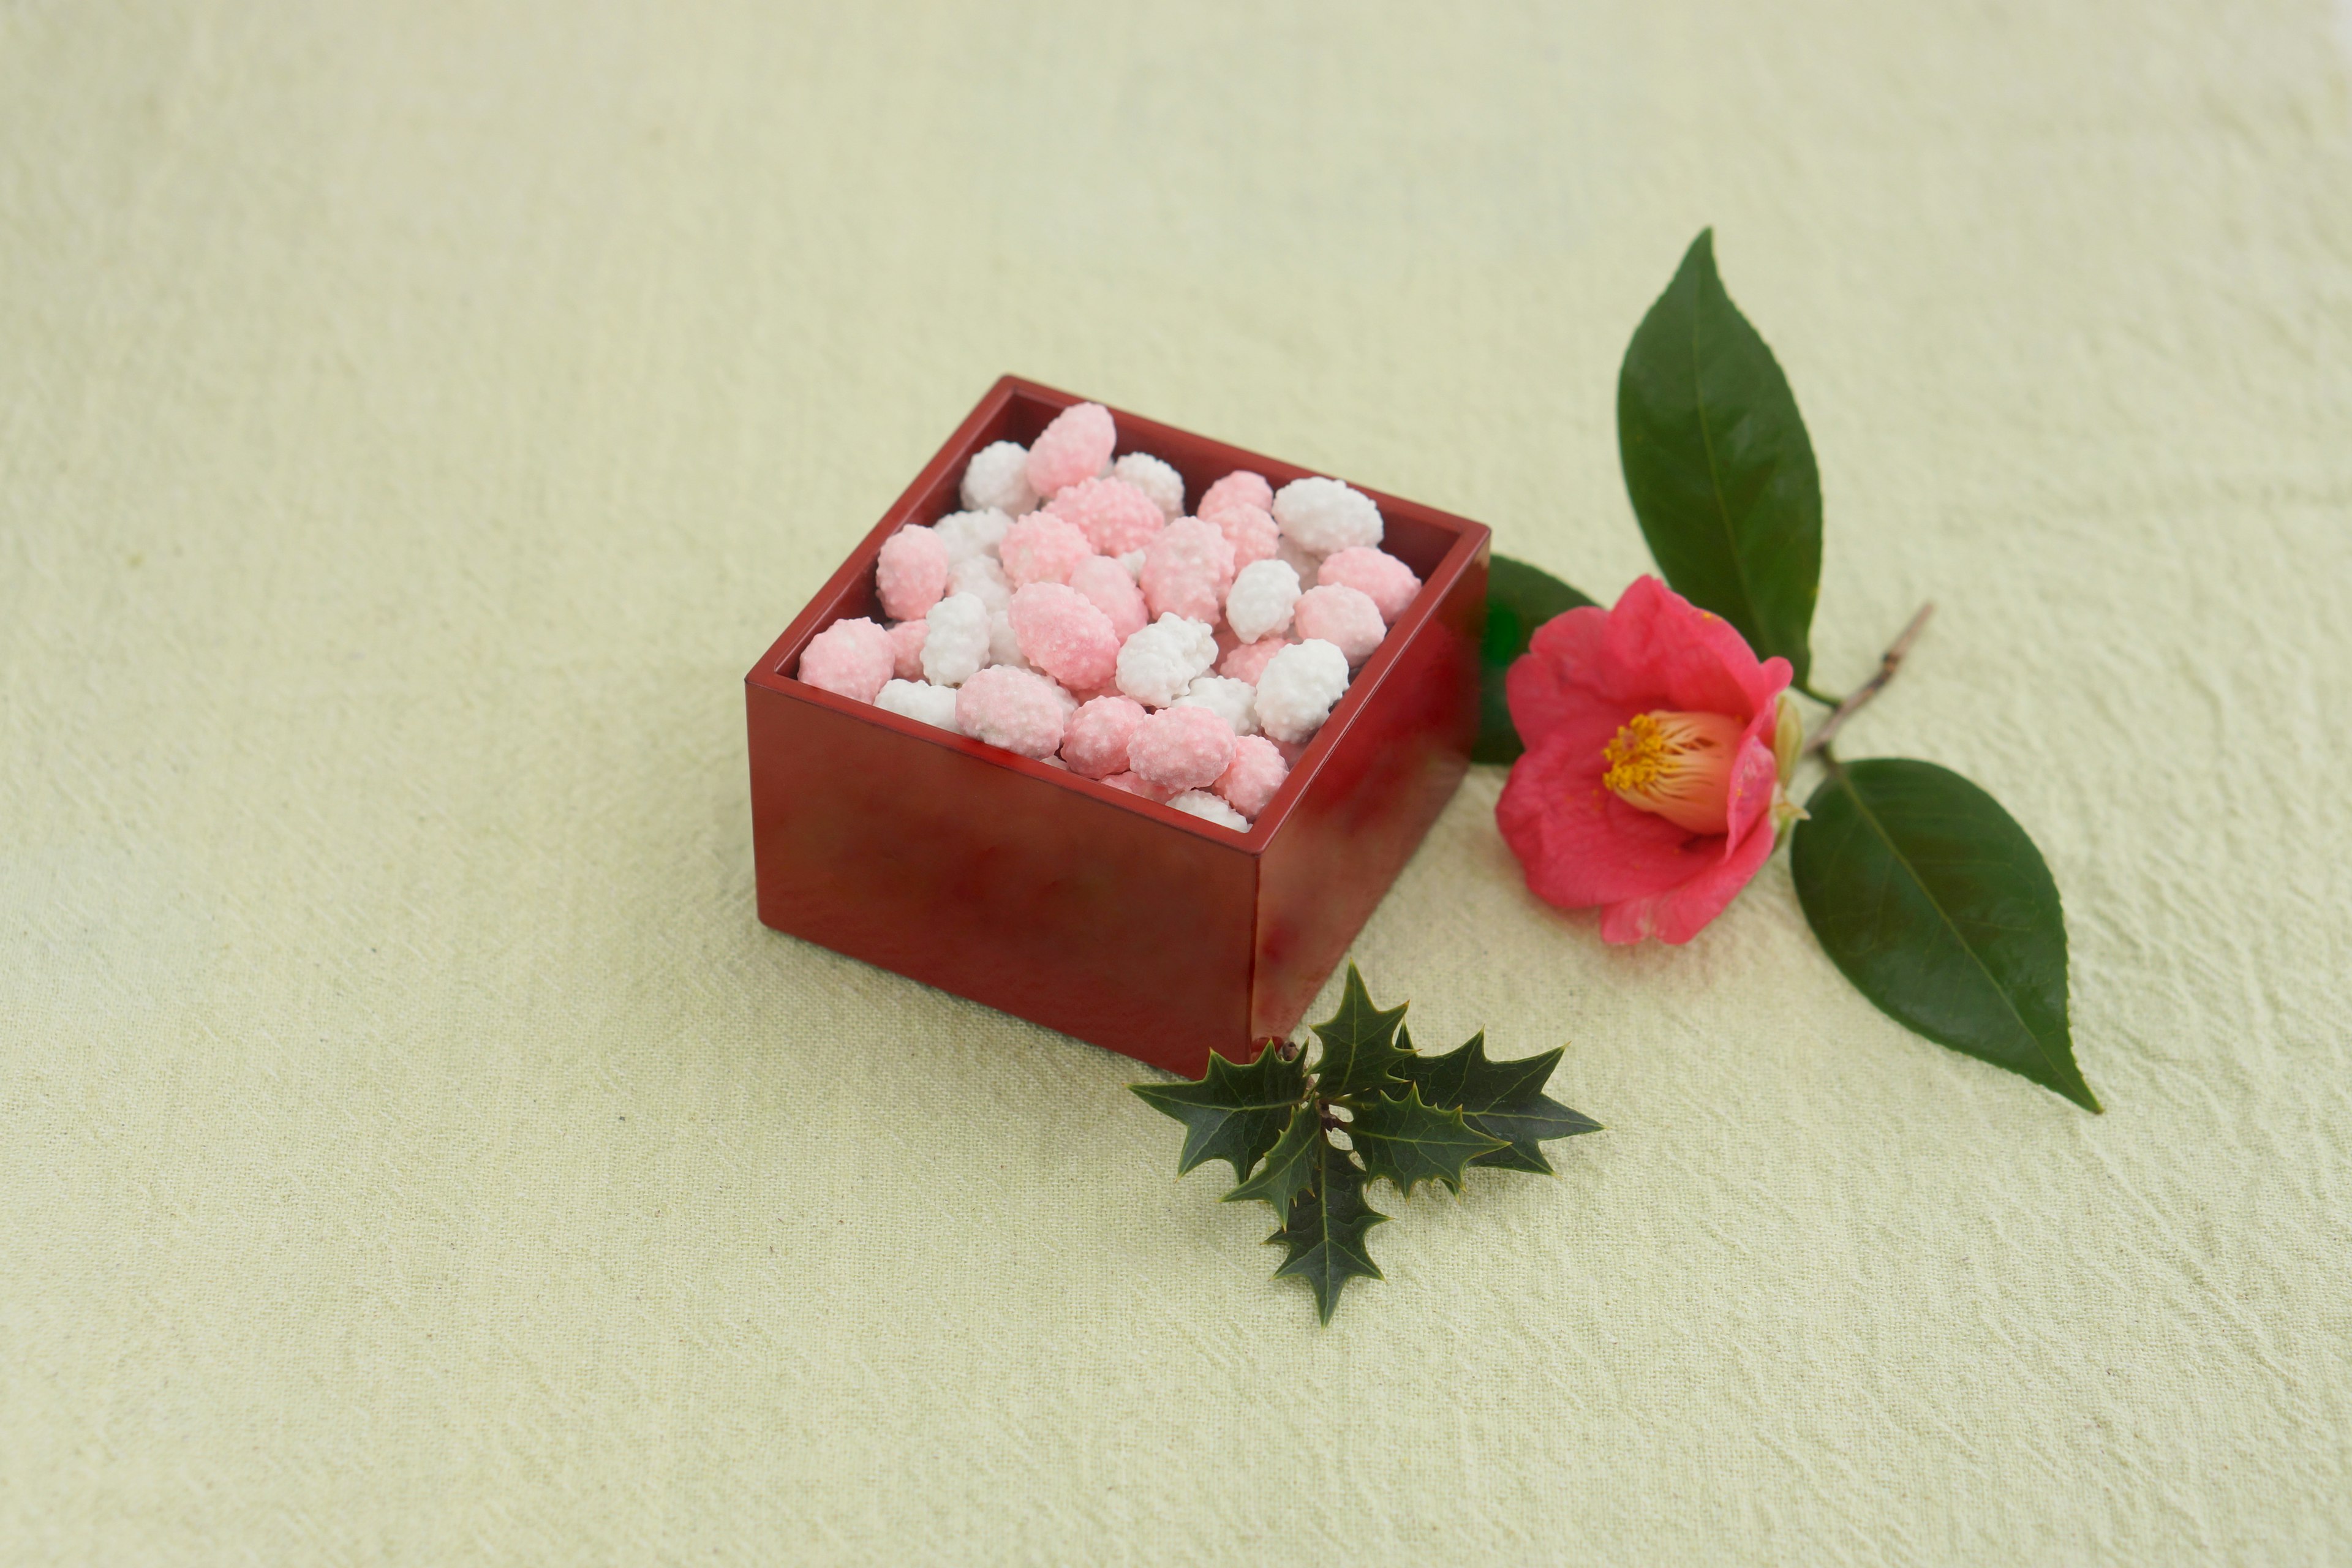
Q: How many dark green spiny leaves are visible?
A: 6